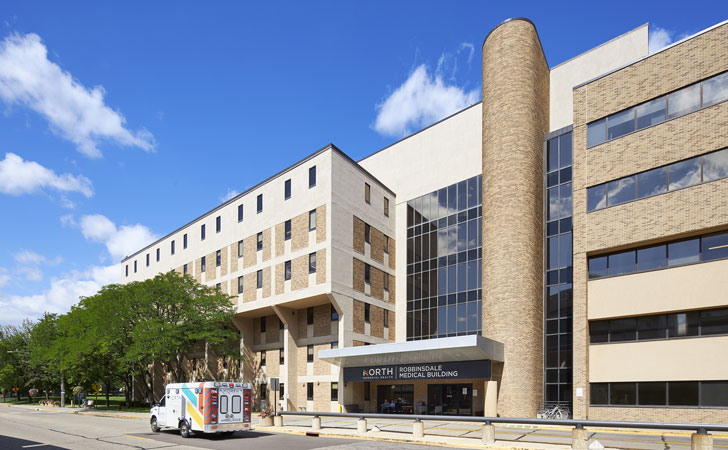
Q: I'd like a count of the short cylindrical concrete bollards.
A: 7